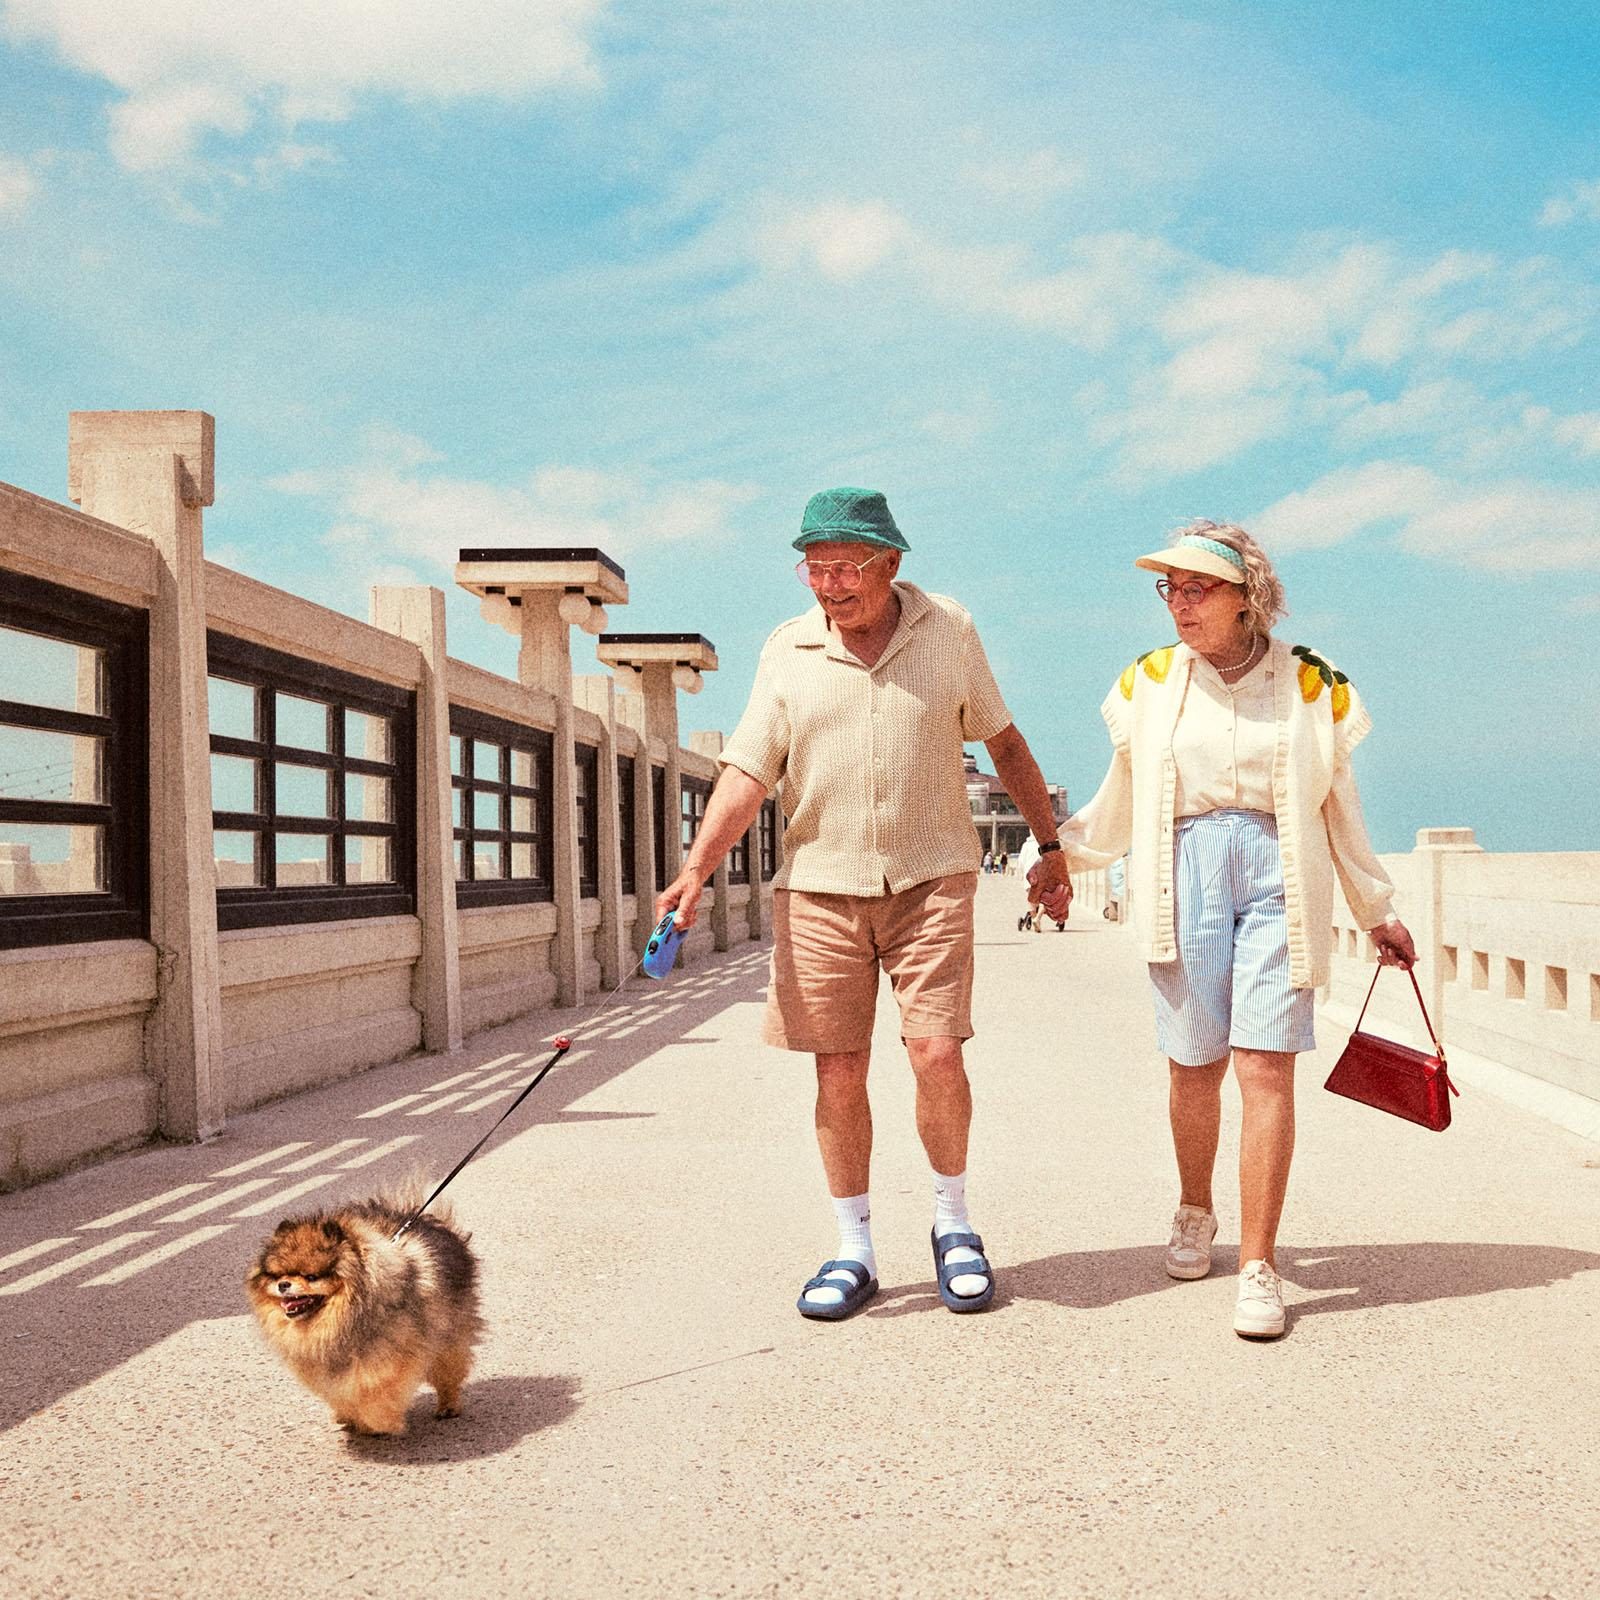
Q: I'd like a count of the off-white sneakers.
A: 2